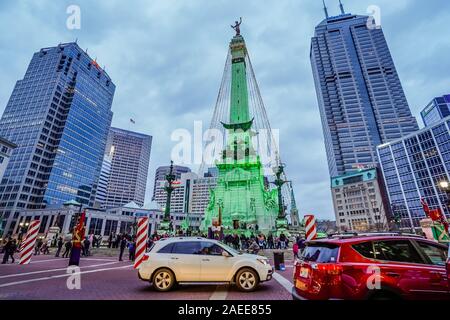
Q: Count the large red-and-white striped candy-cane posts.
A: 3